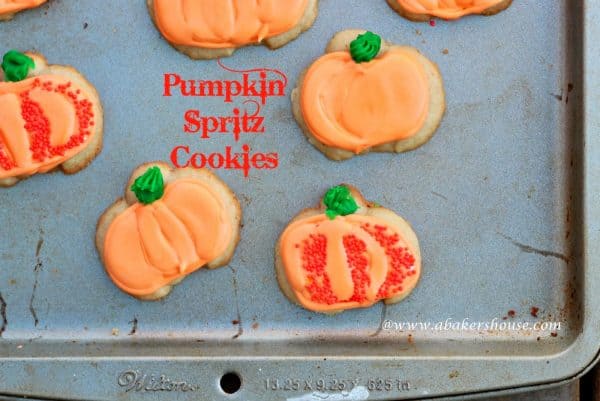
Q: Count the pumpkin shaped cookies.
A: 7